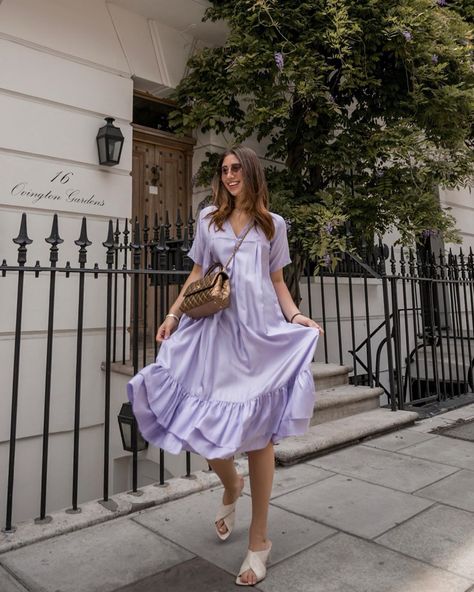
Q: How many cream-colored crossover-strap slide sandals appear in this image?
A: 2